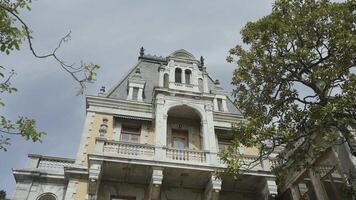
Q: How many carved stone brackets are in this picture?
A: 4